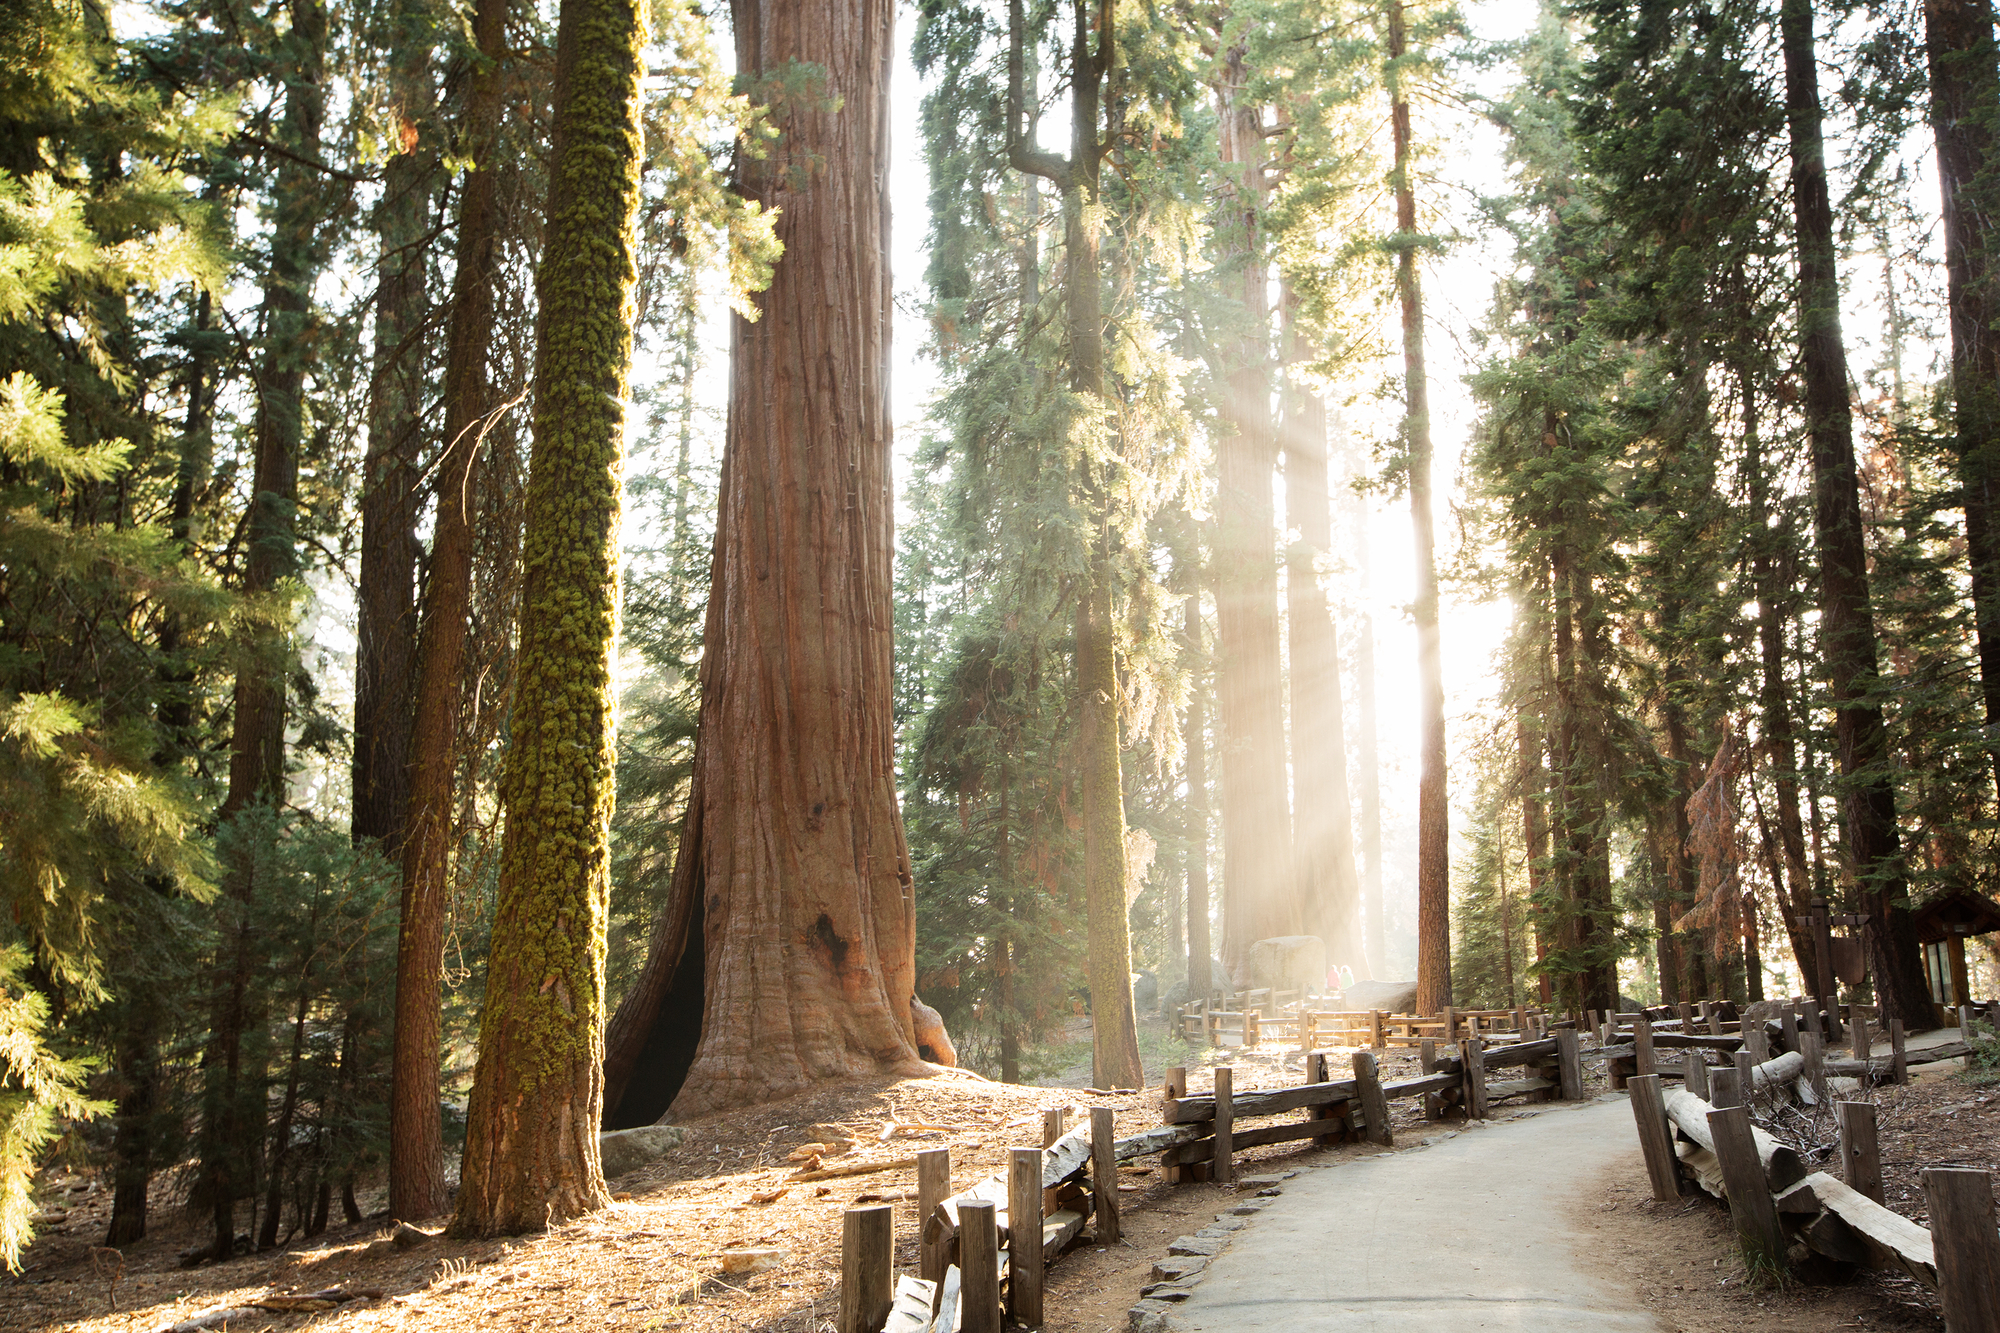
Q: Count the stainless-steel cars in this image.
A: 0